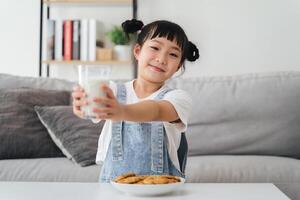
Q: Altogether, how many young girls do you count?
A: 1